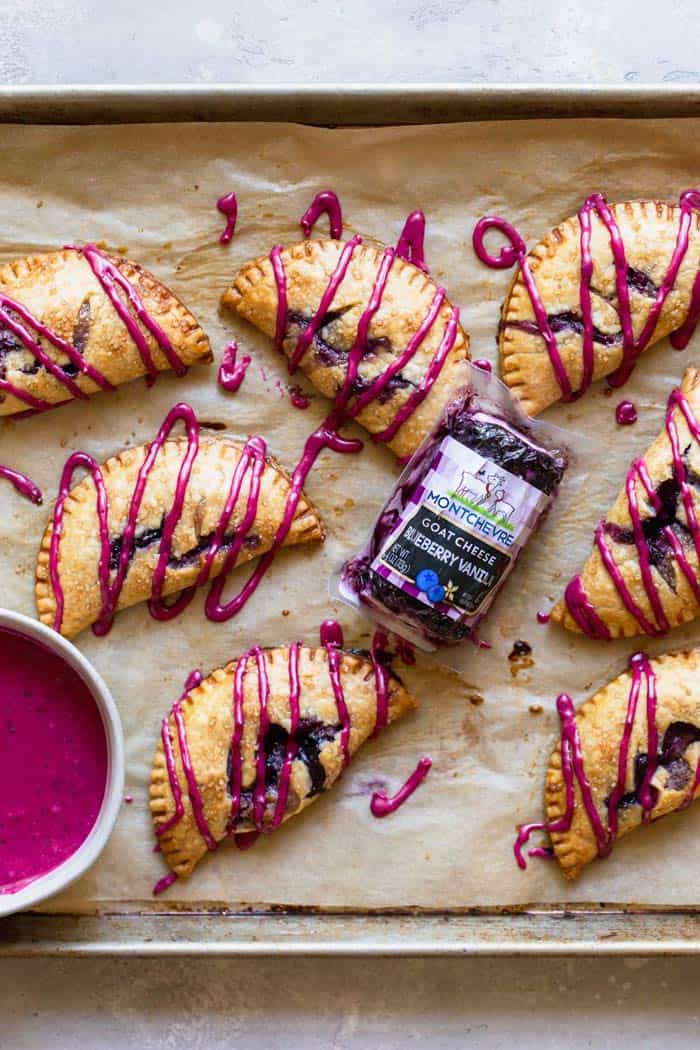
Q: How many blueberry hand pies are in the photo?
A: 7